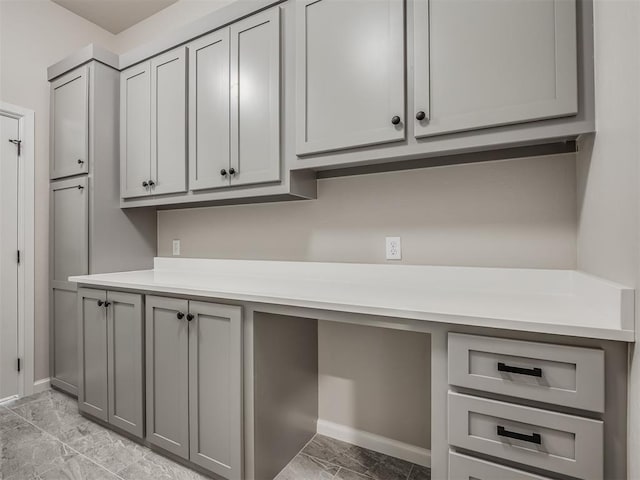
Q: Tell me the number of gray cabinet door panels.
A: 12